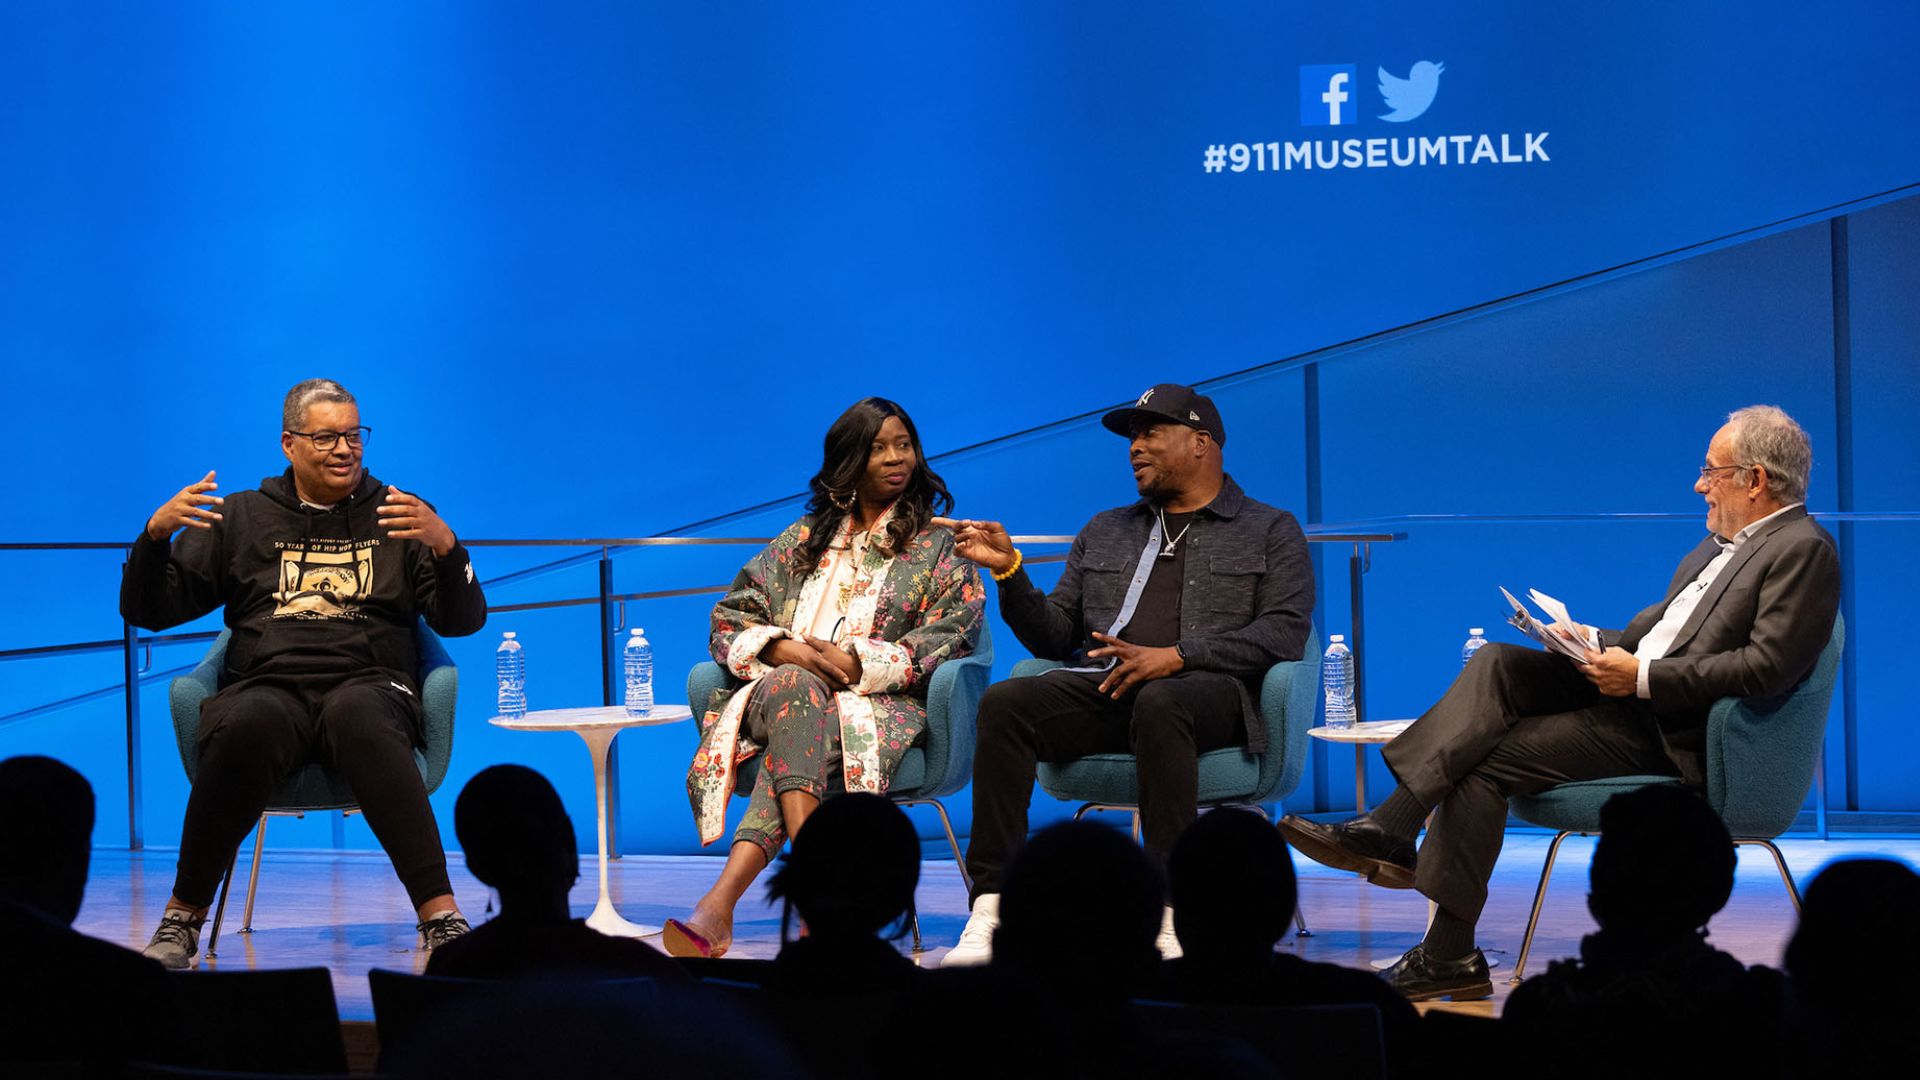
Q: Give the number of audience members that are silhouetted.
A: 7